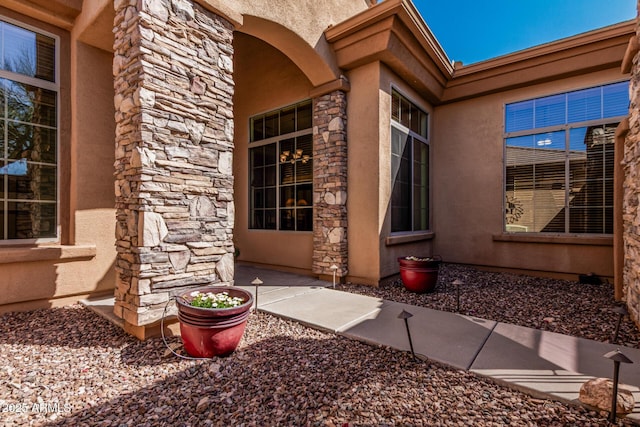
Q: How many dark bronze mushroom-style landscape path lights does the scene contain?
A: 6